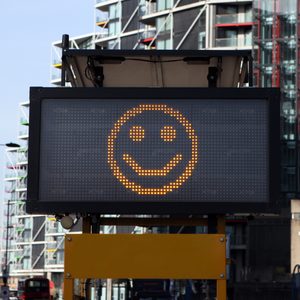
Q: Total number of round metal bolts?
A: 4